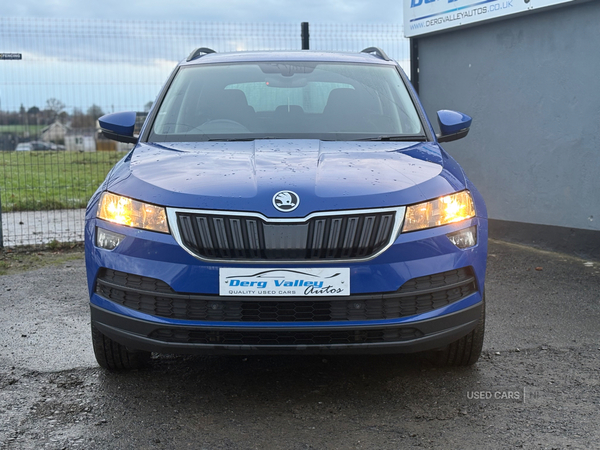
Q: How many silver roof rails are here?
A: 2